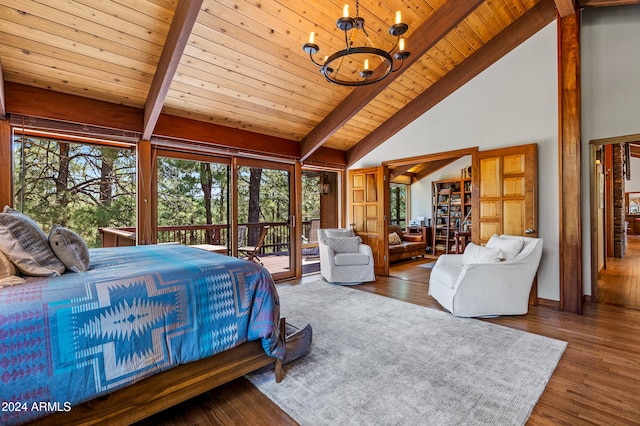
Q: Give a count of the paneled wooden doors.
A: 2